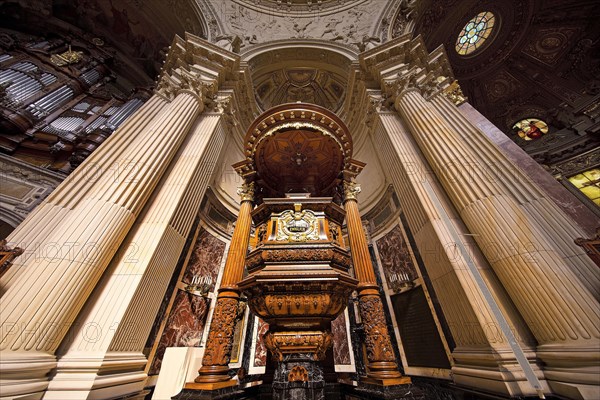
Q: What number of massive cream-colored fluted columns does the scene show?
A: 4